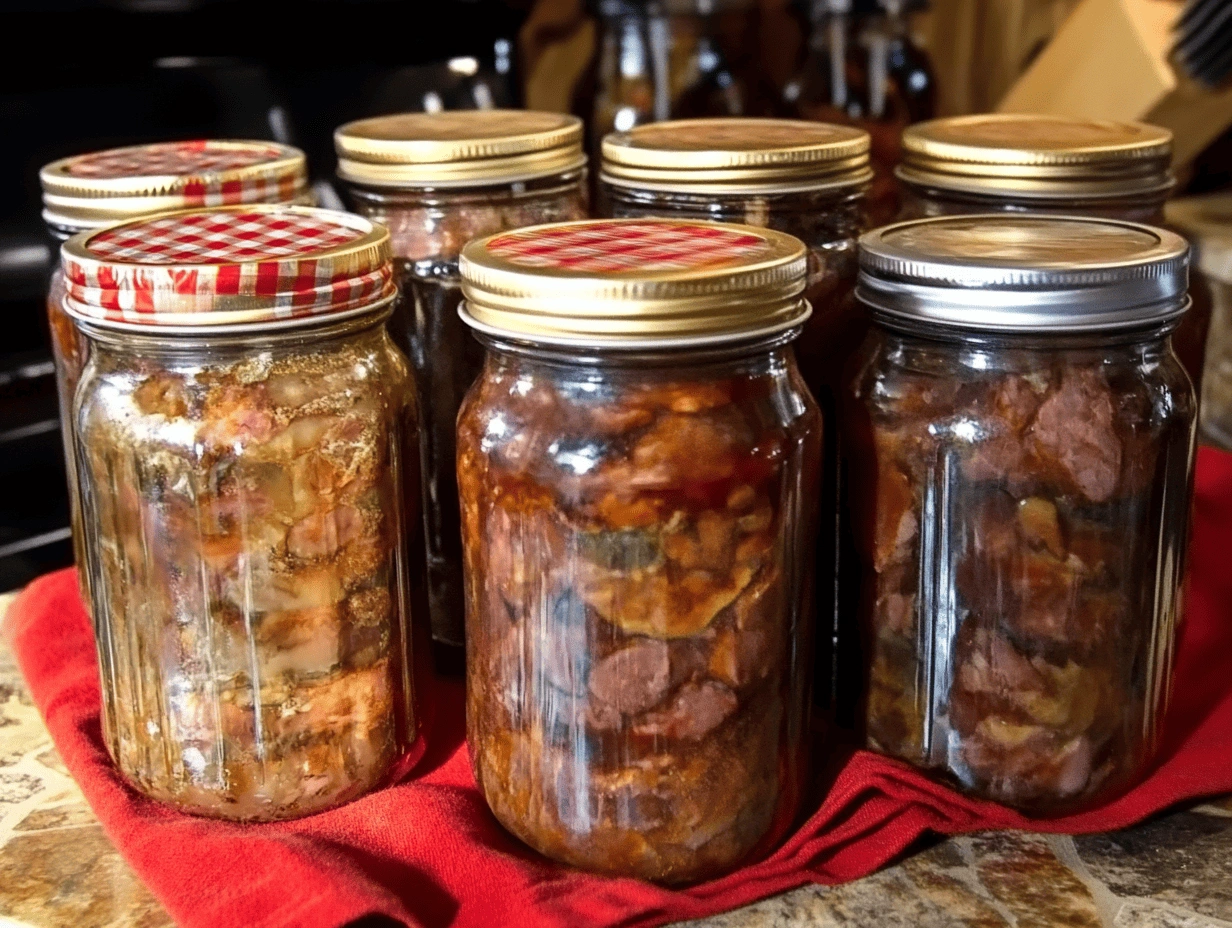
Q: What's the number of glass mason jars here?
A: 7